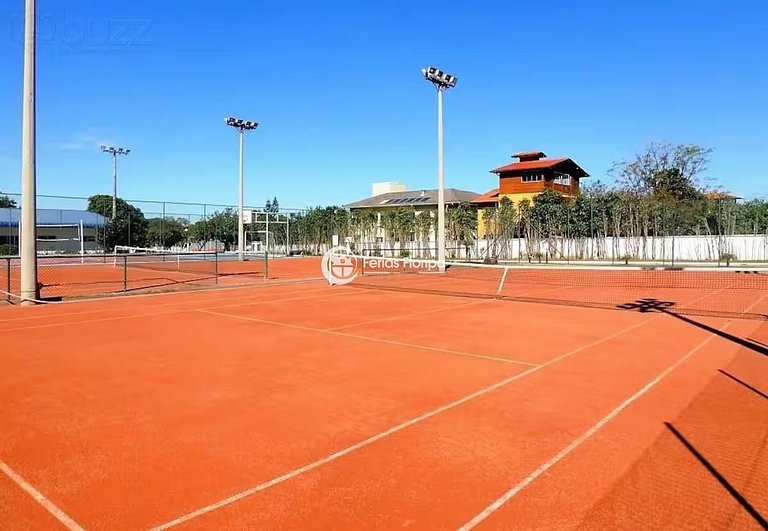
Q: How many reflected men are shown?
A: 0